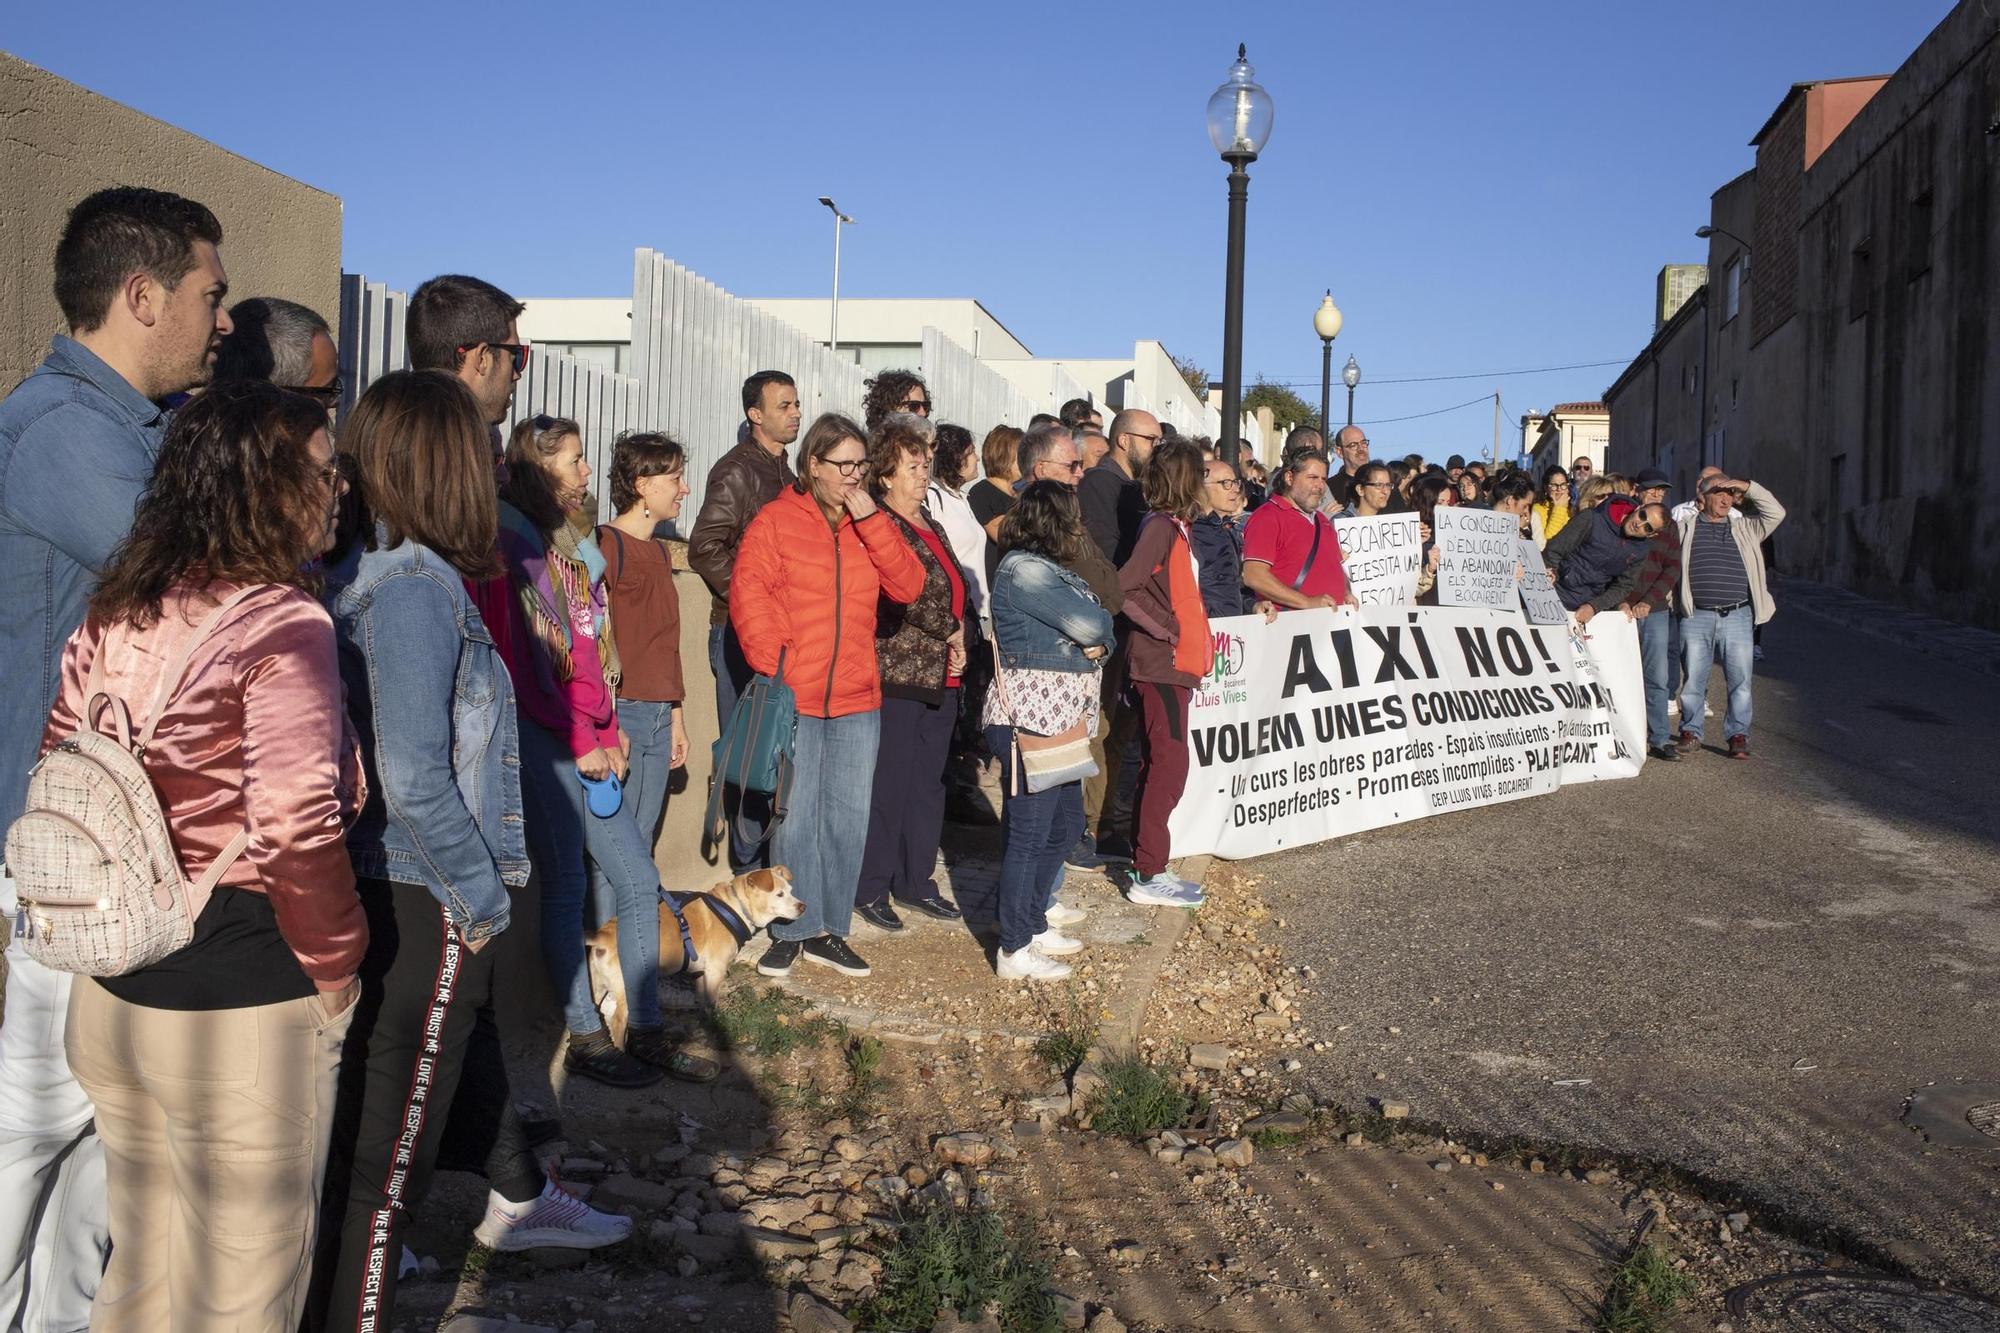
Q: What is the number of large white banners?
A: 1